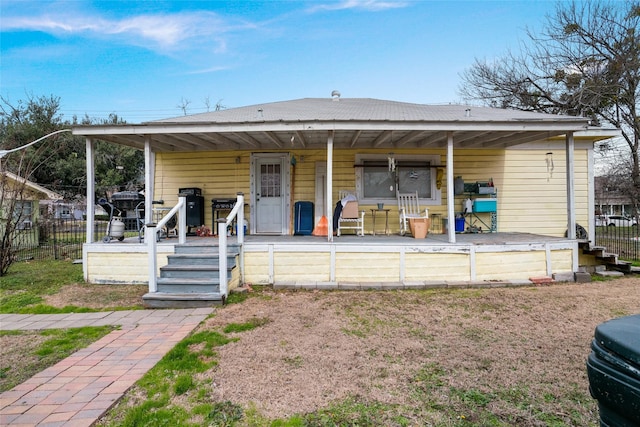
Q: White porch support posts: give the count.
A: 5